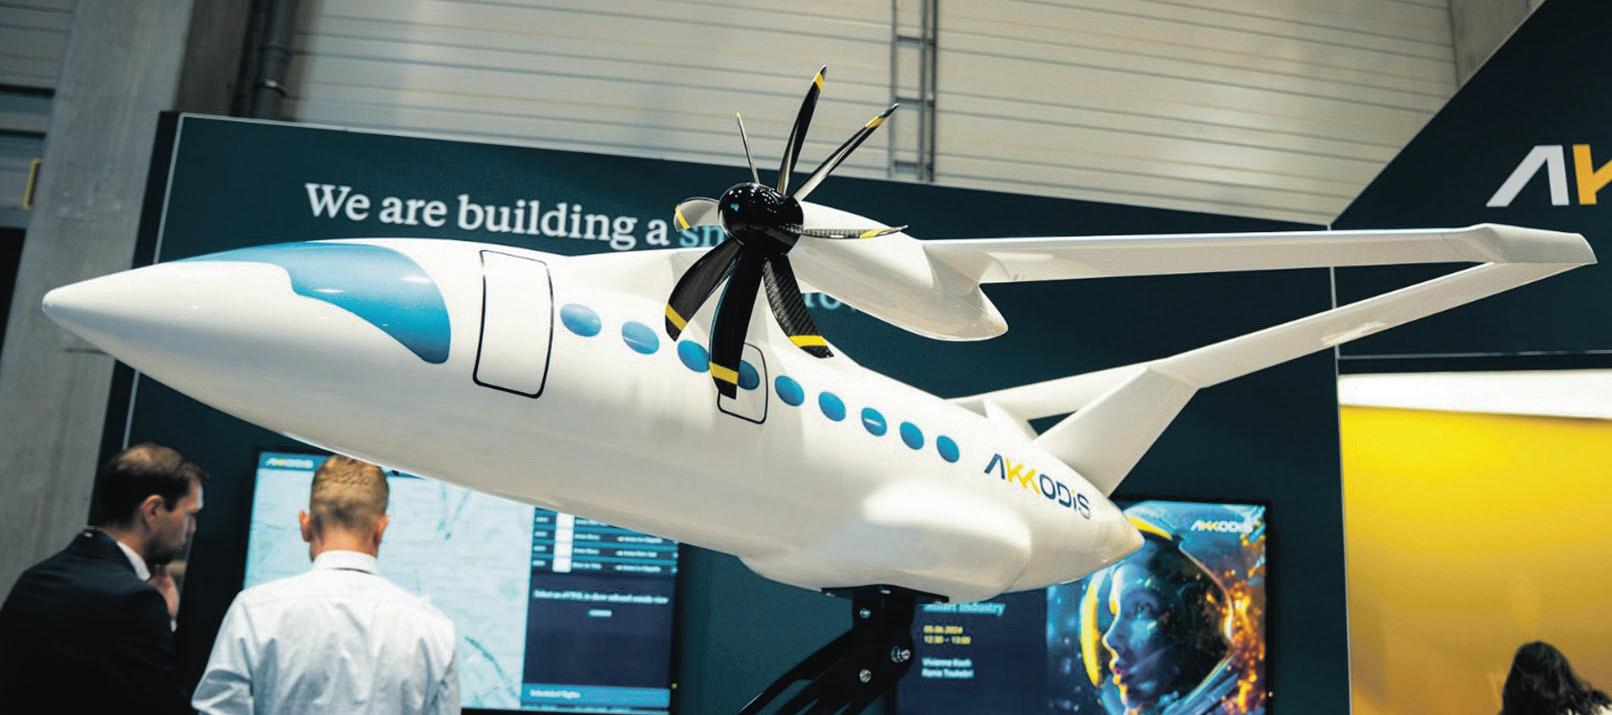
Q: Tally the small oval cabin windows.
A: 9